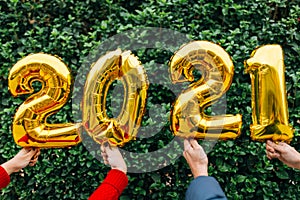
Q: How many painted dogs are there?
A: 0